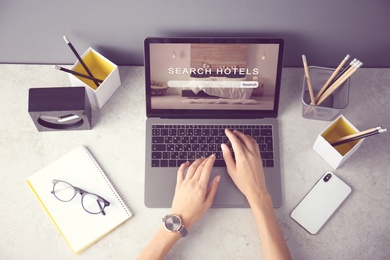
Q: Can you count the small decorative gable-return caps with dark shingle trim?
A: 0